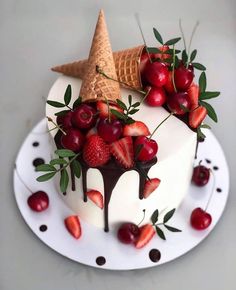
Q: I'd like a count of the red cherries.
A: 13